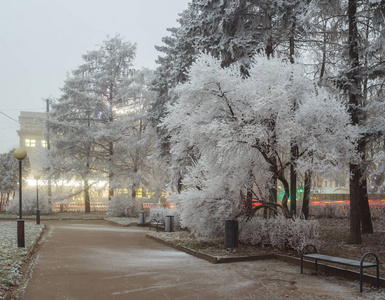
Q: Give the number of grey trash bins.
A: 3